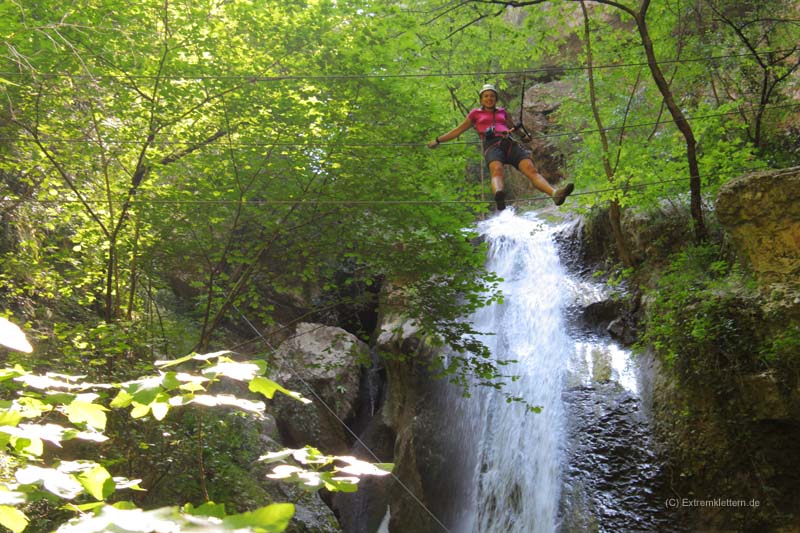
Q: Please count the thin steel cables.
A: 4